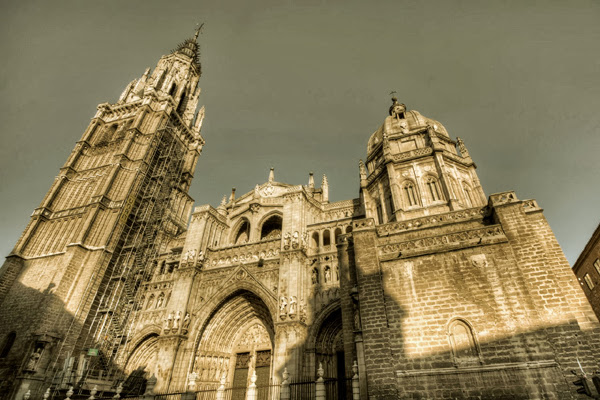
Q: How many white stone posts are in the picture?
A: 12